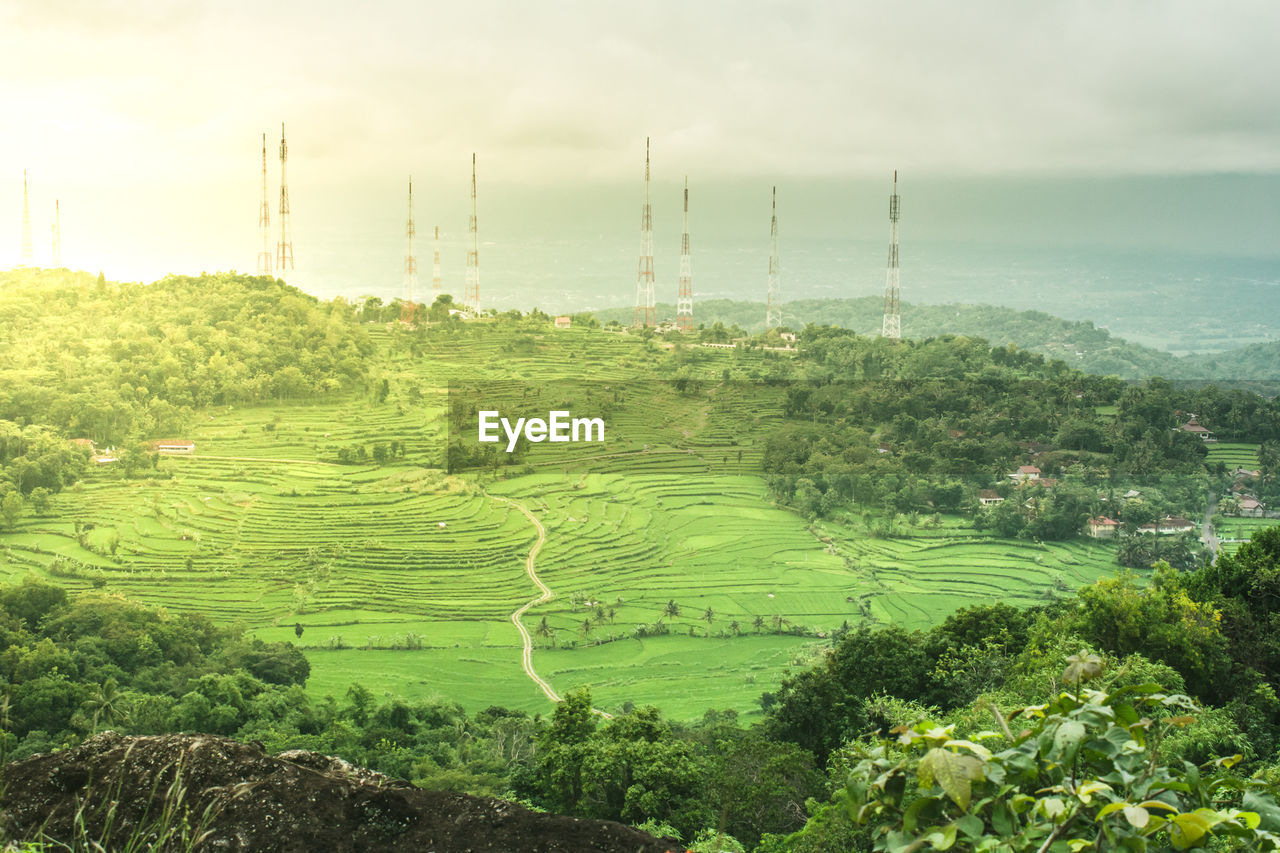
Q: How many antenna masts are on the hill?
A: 11